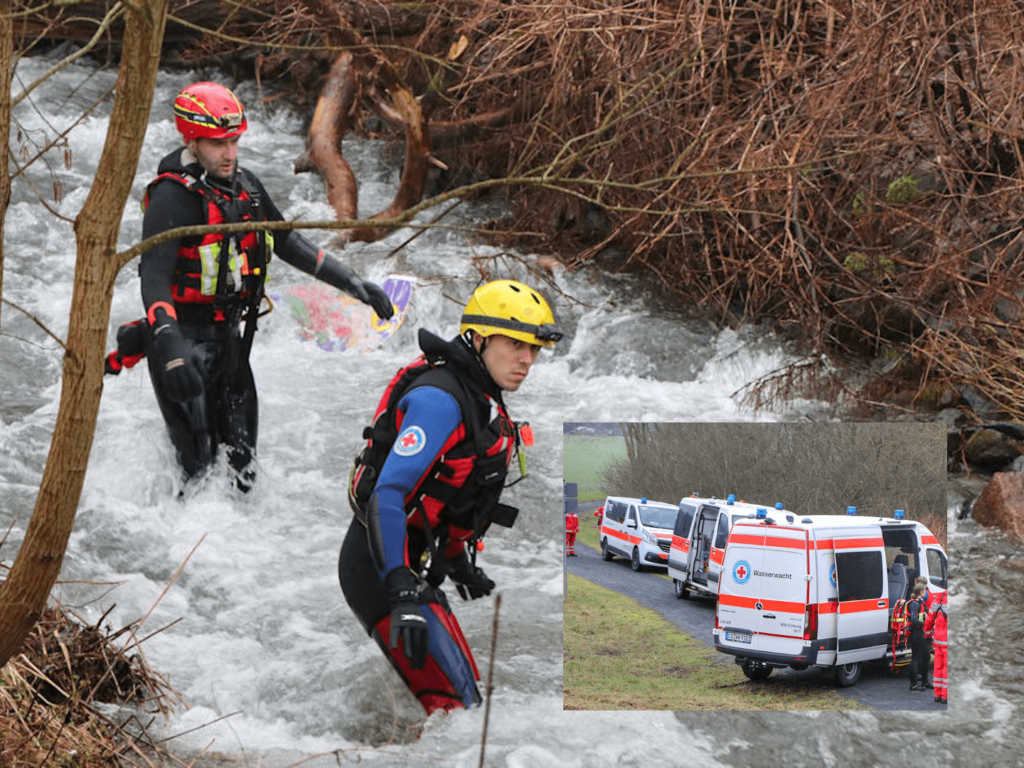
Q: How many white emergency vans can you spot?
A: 3